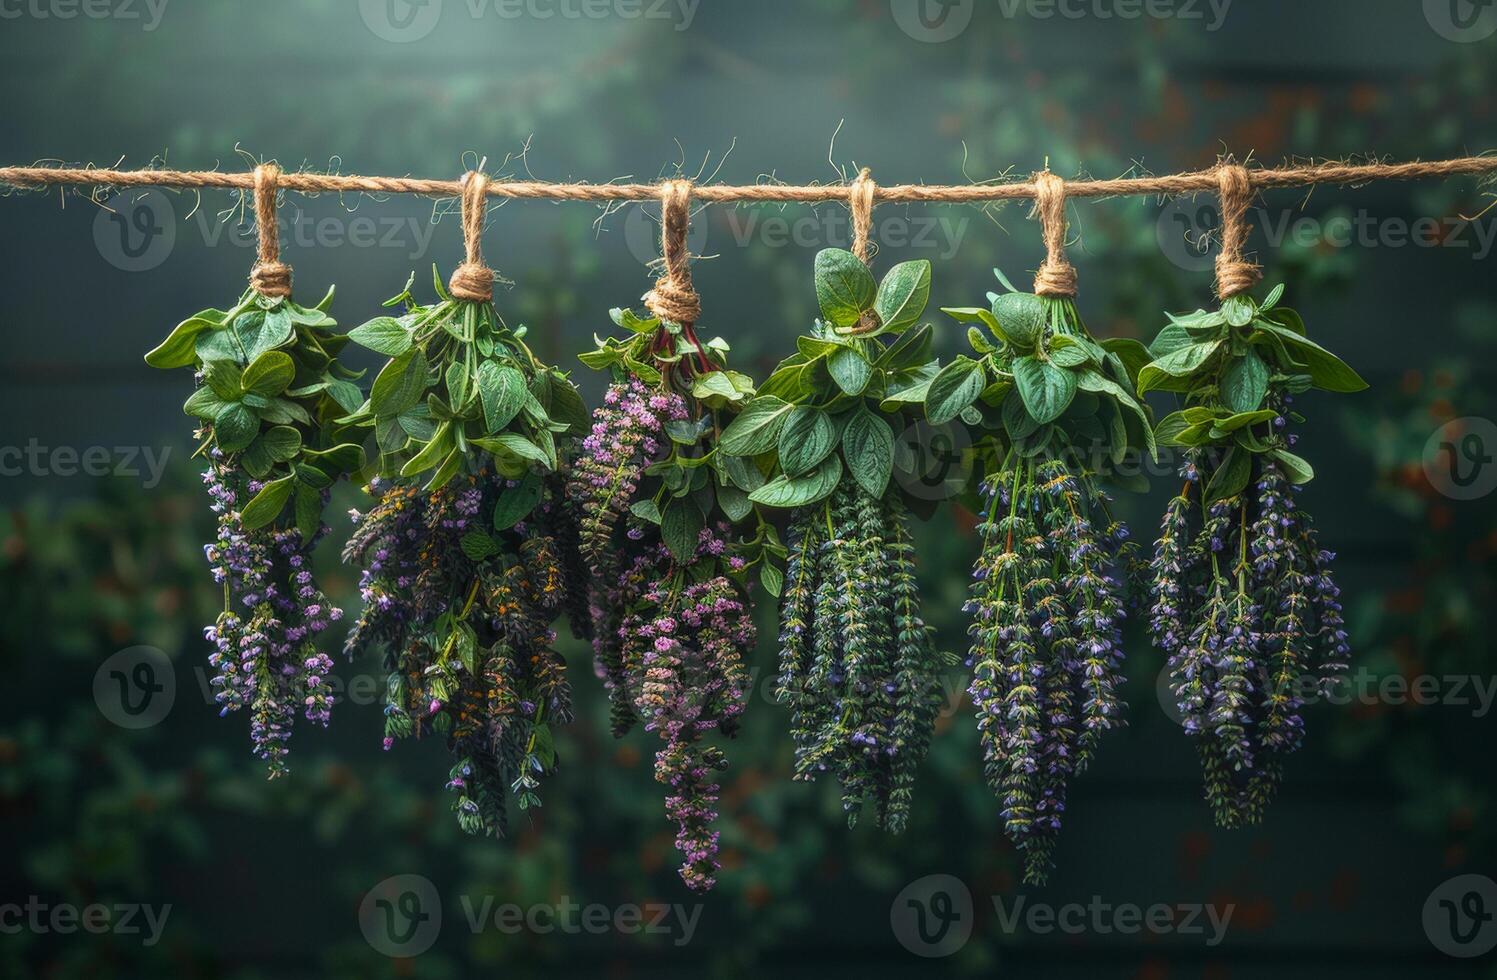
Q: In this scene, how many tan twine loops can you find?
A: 6